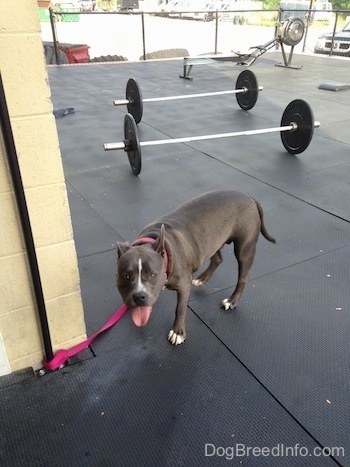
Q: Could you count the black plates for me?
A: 4